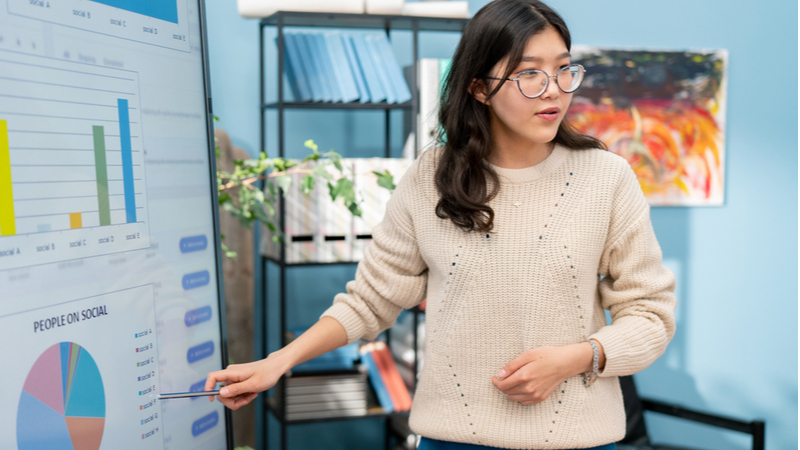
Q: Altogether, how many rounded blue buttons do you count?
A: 6